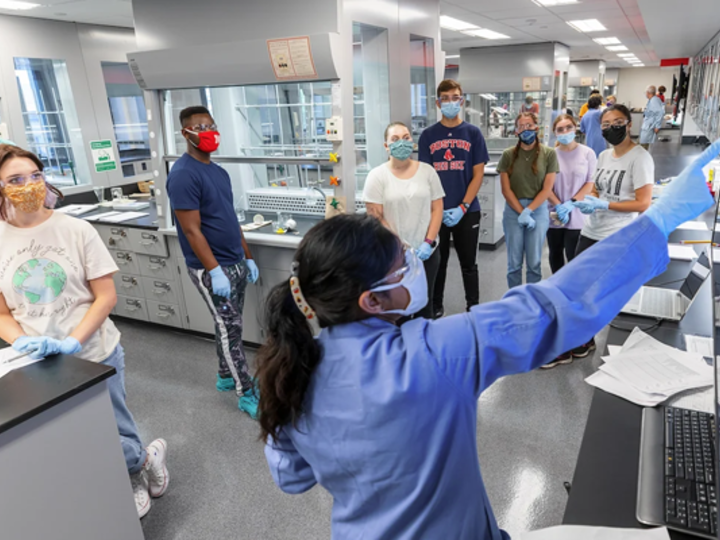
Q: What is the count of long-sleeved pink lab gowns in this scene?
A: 0